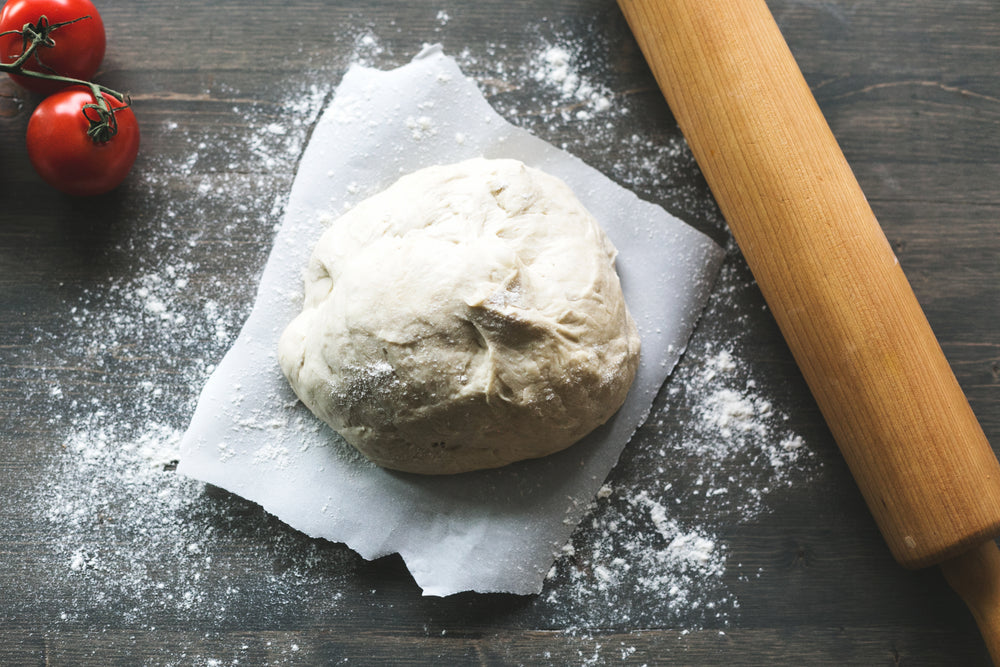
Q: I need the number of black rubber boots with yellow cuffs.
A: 0